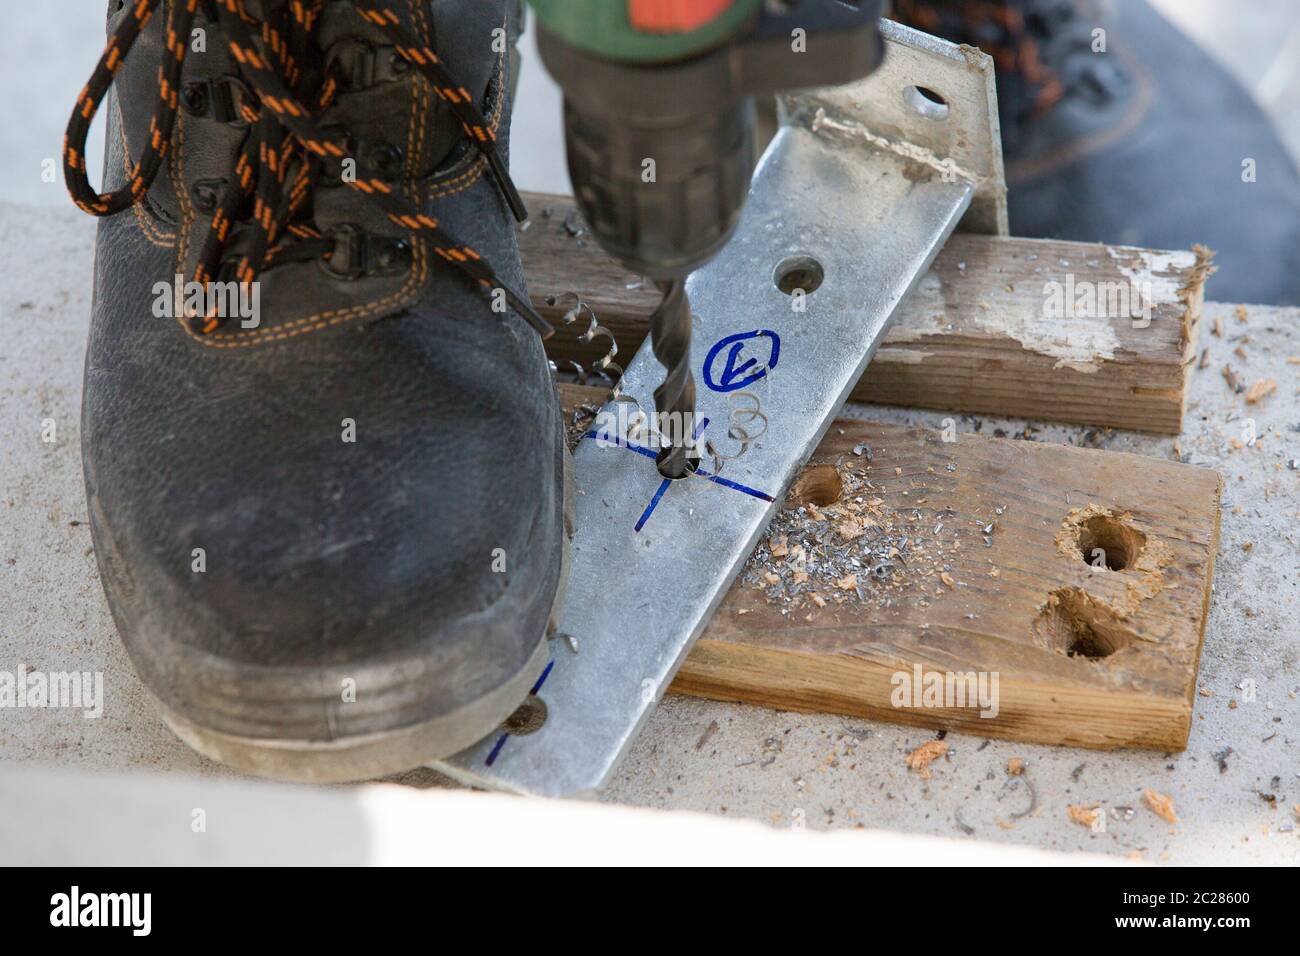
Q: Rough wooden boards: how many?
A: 2